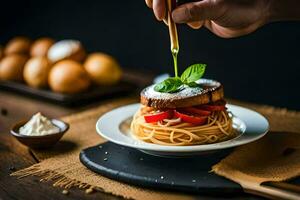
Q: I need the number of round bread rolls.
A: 7